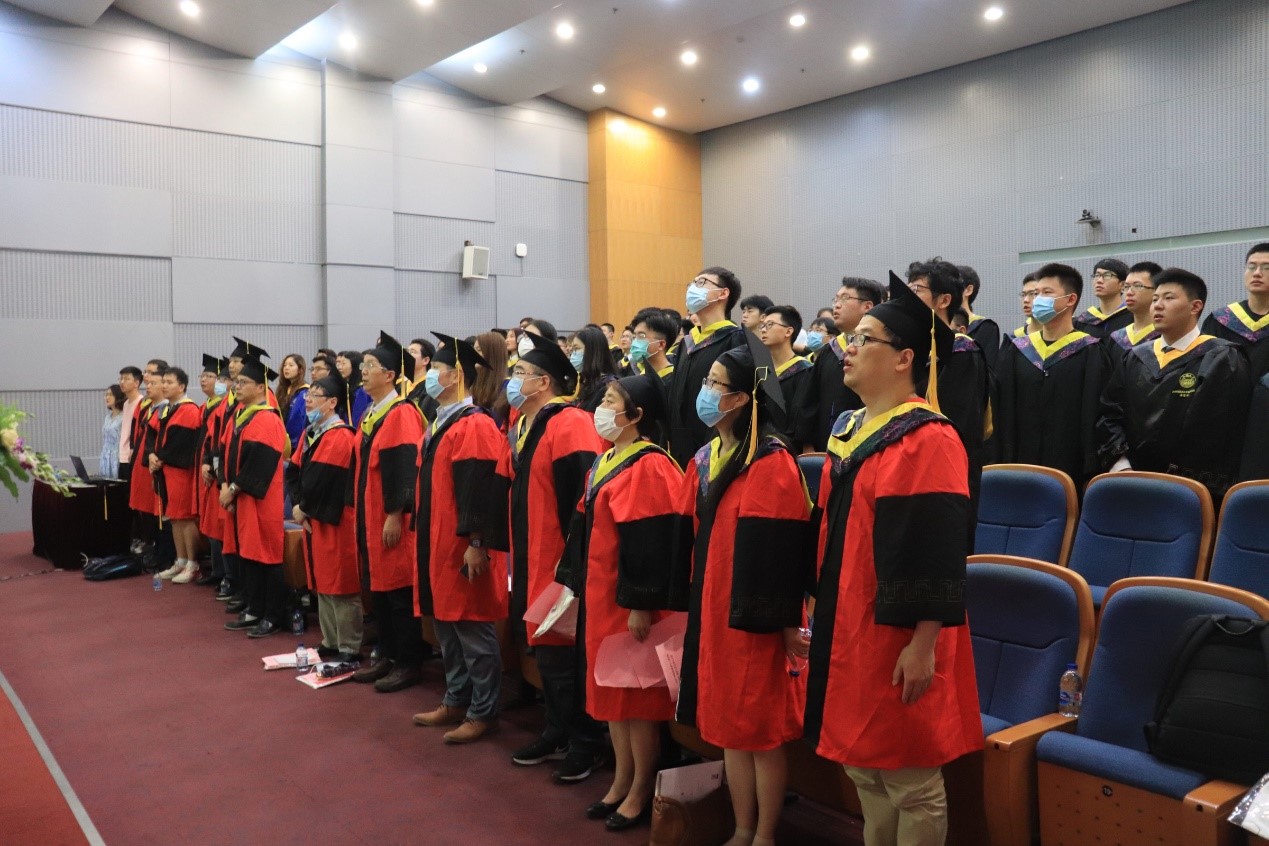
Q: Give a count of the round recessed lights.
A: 12